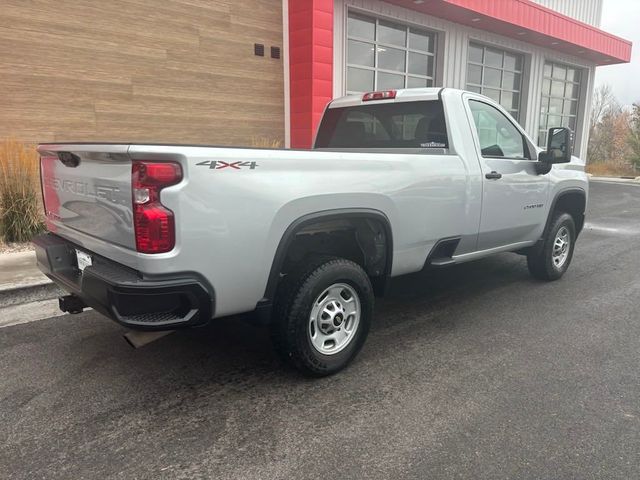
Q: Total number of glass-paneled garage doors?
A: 3